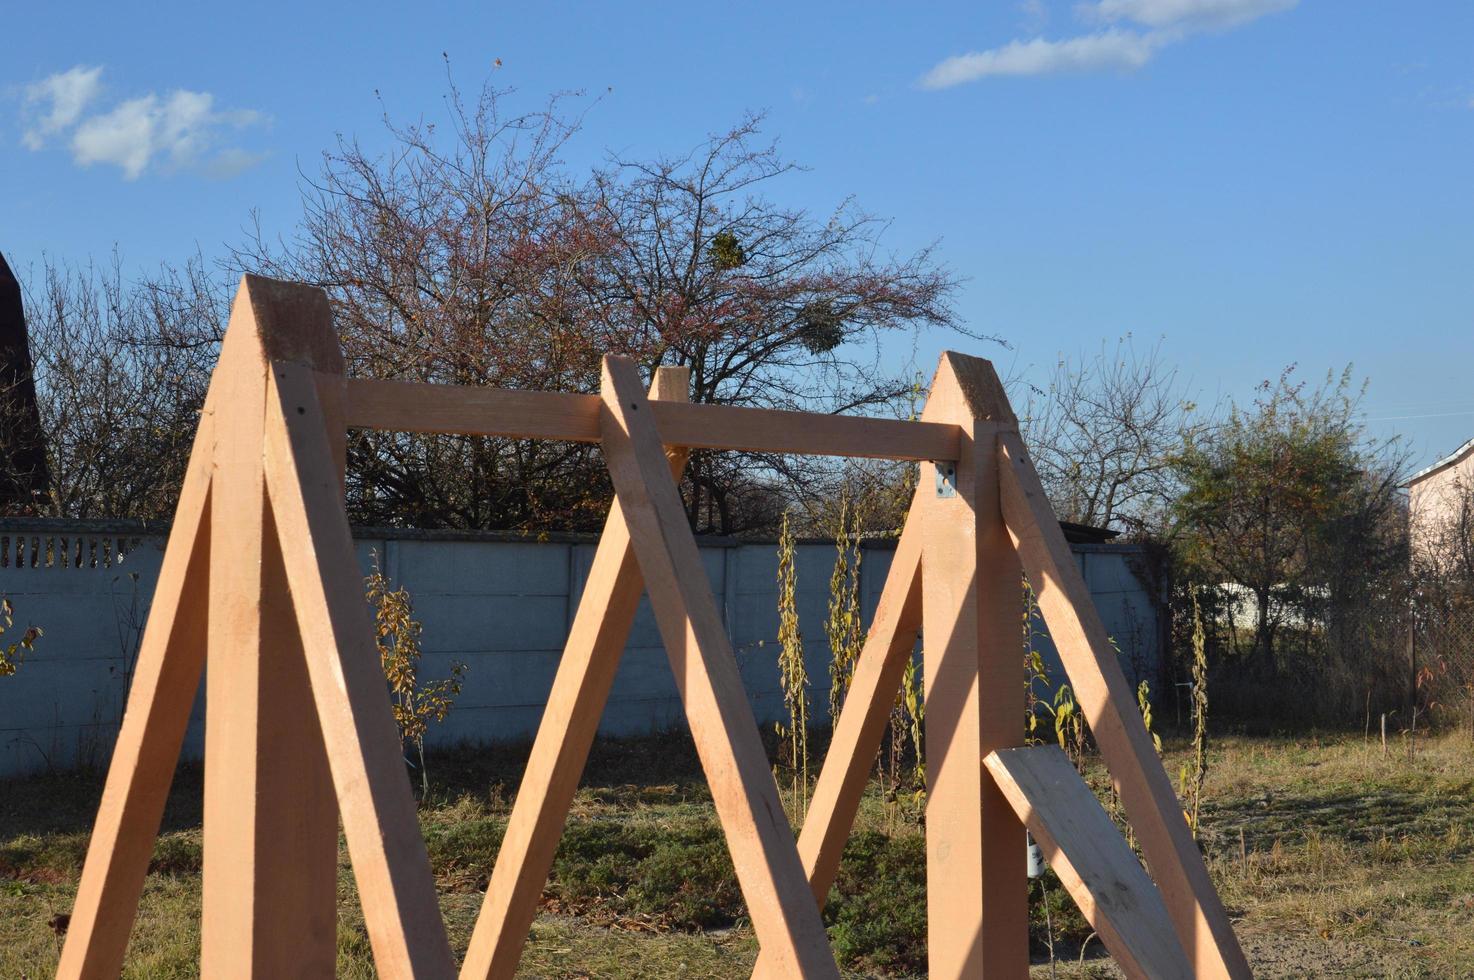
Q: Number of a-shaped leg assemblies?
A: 3